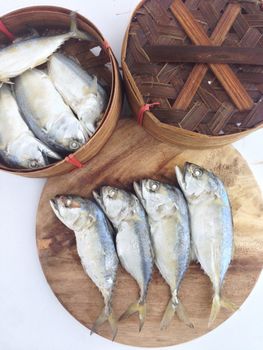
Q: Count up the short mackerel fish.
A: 8